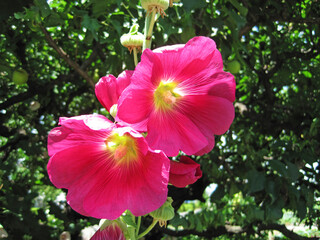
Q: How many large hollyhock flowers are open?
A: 2